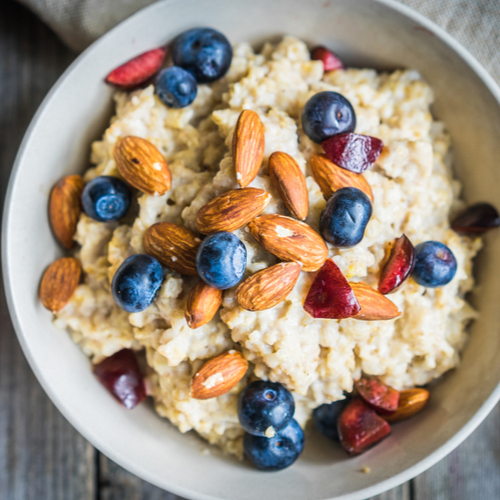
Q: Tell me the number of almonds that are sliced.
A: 0